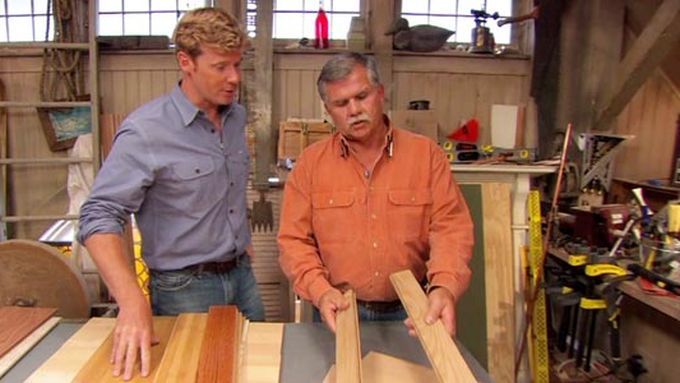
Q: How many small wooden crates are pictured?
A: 1